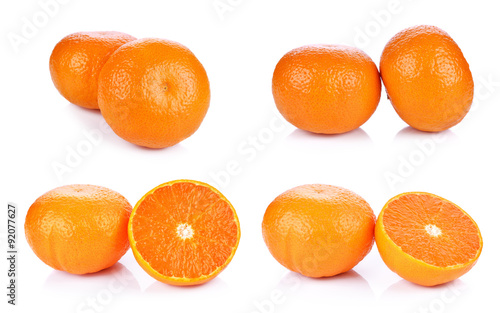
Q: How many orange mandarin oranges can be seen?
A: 8